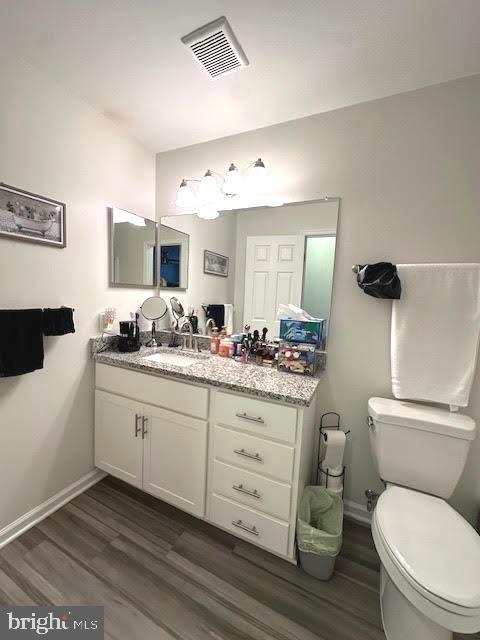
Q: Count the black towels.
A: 2